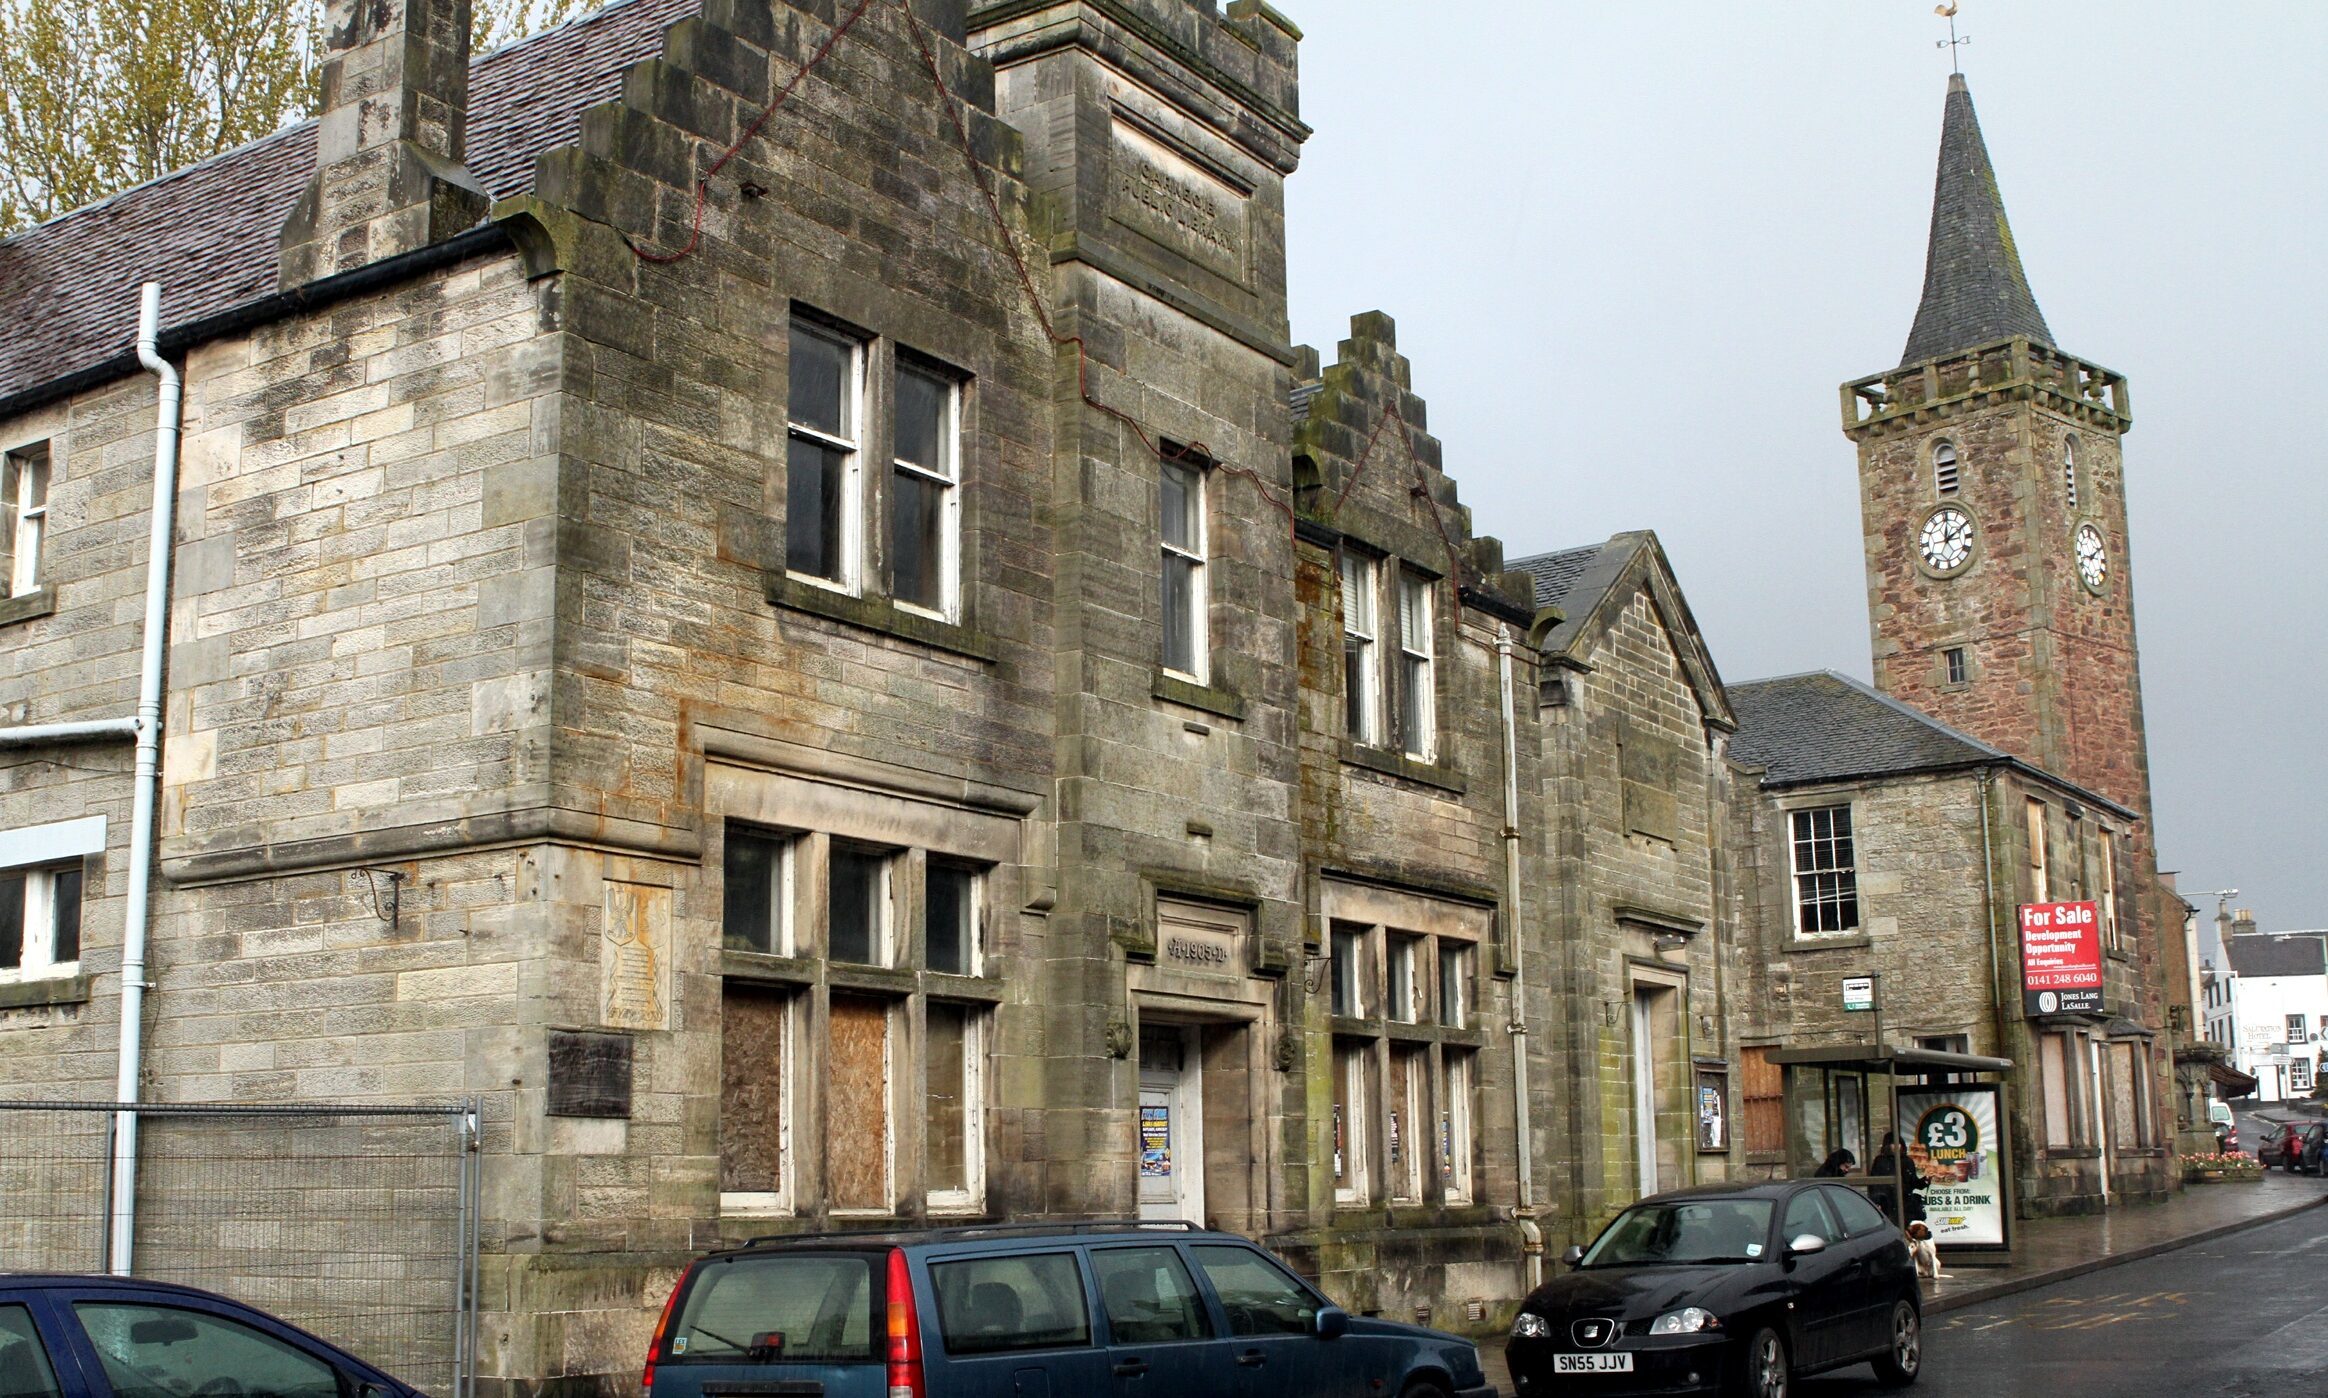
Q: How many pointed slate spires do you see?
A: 1